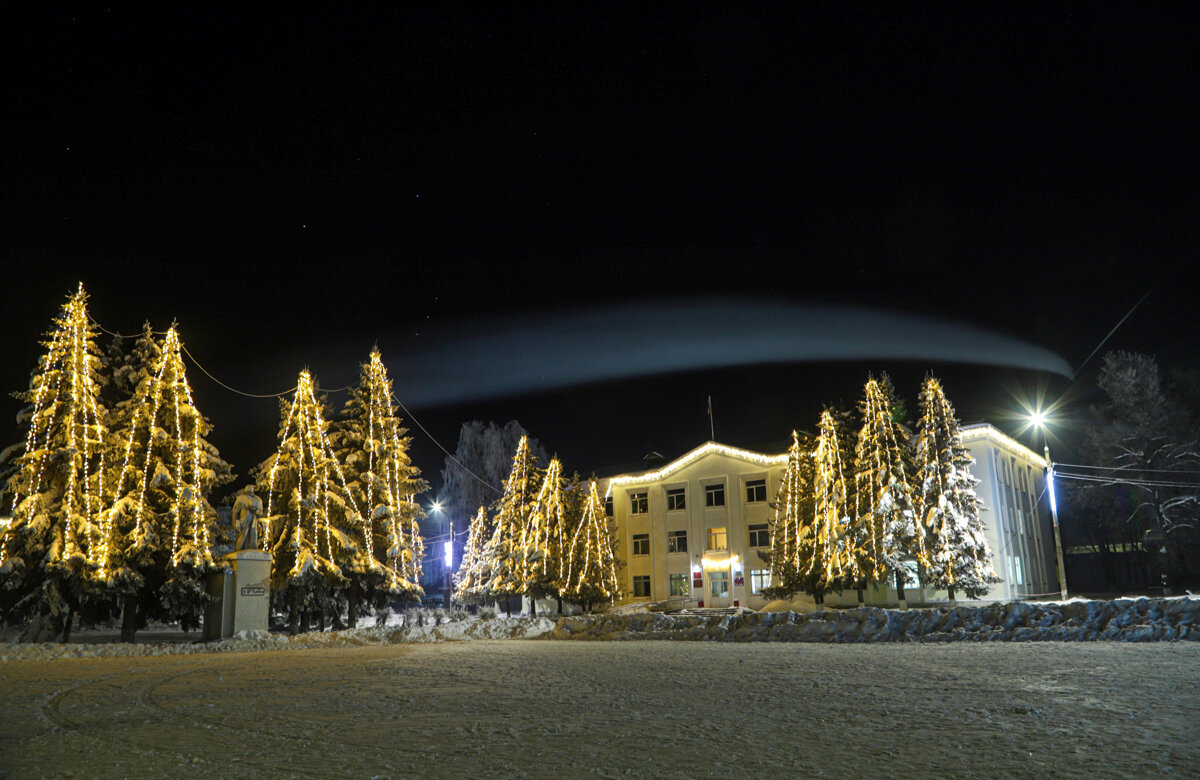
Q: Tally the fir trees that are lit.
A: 12